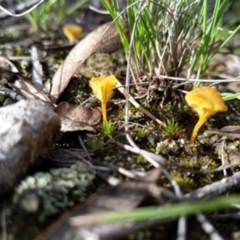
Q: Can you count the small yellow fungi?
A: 3